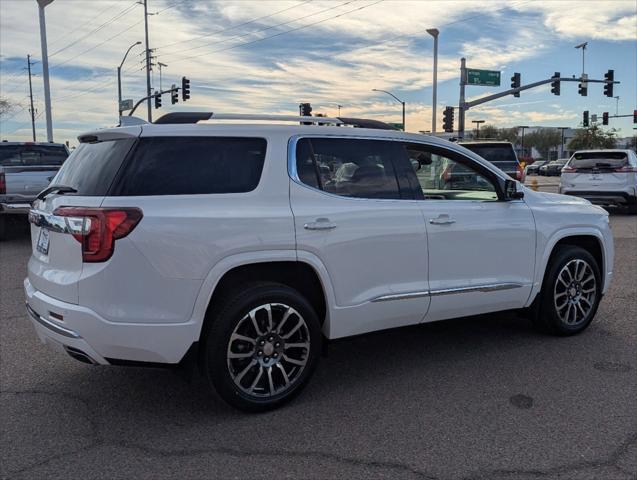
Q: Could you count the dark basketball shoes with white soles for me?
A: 0